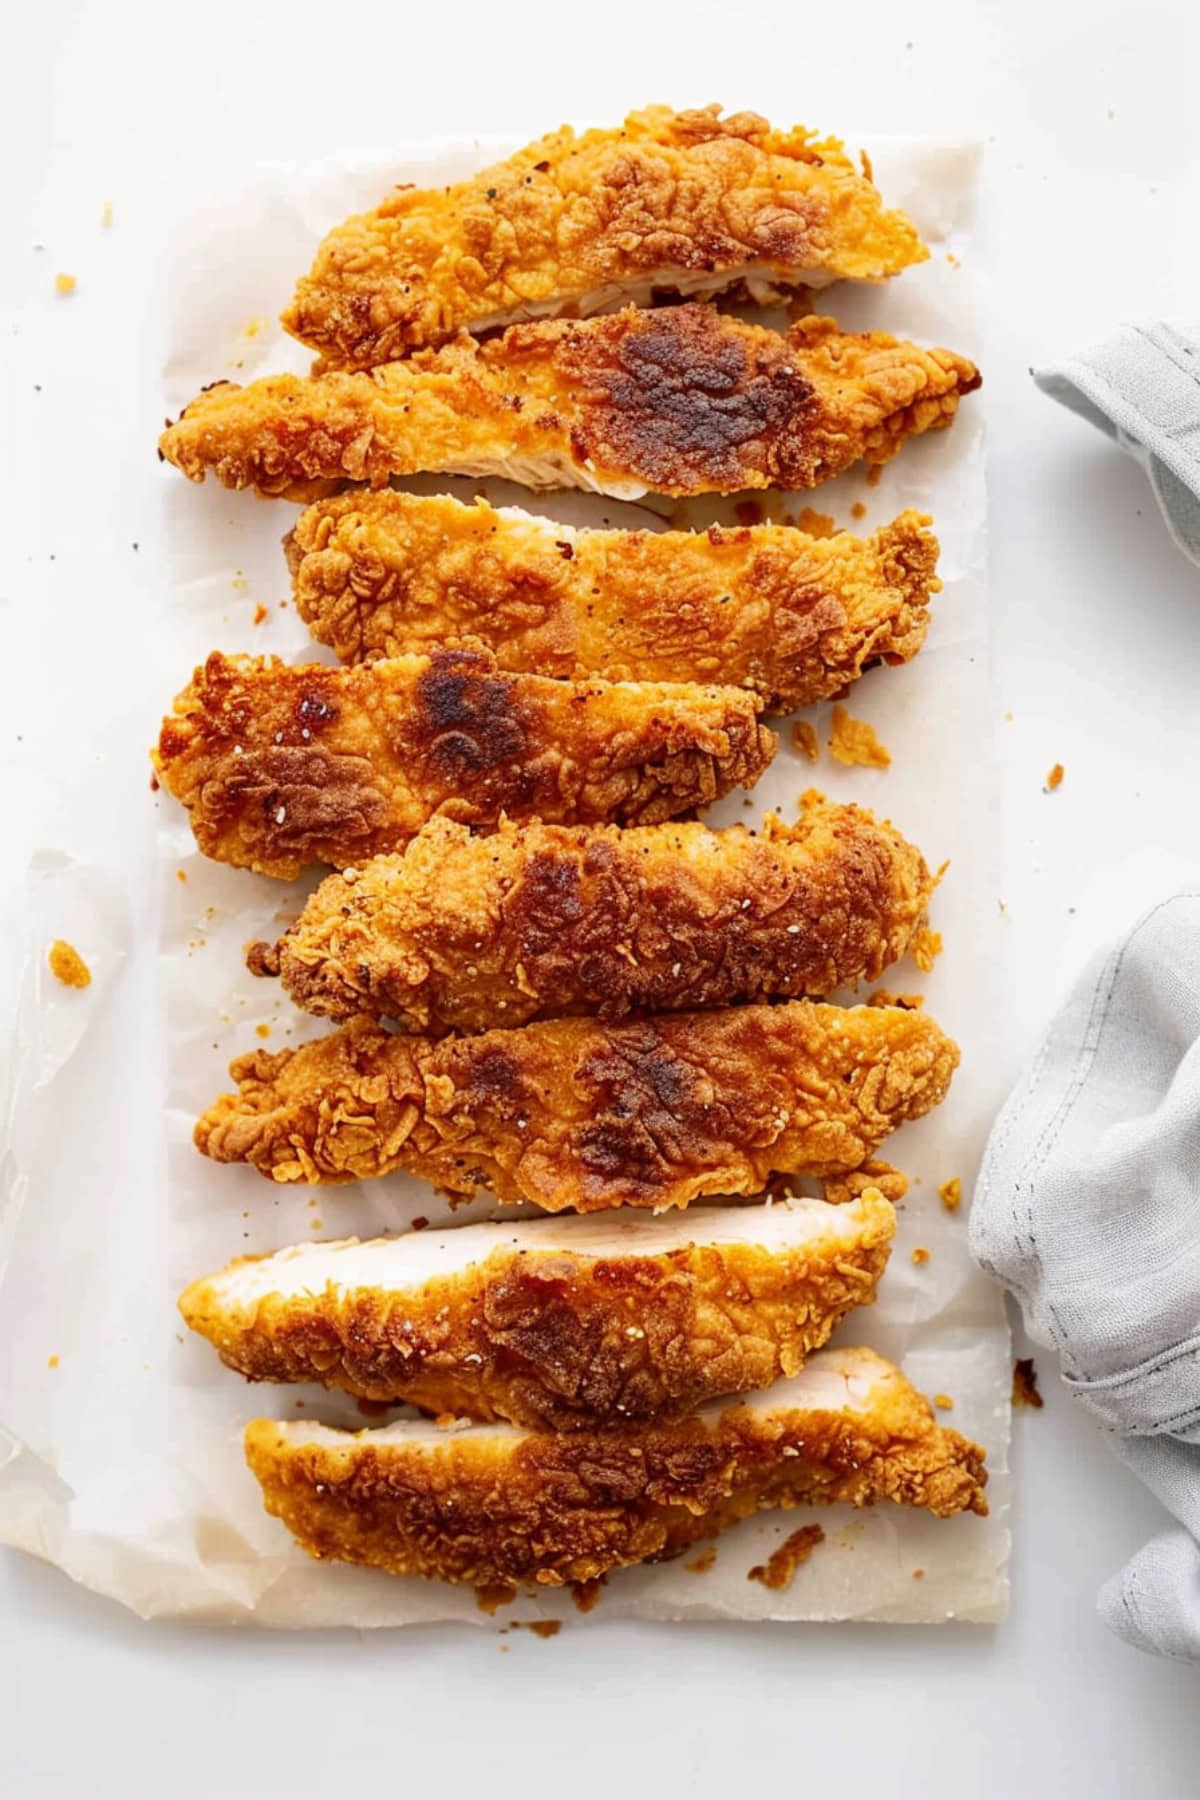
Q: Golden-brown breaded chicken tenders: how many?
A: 8